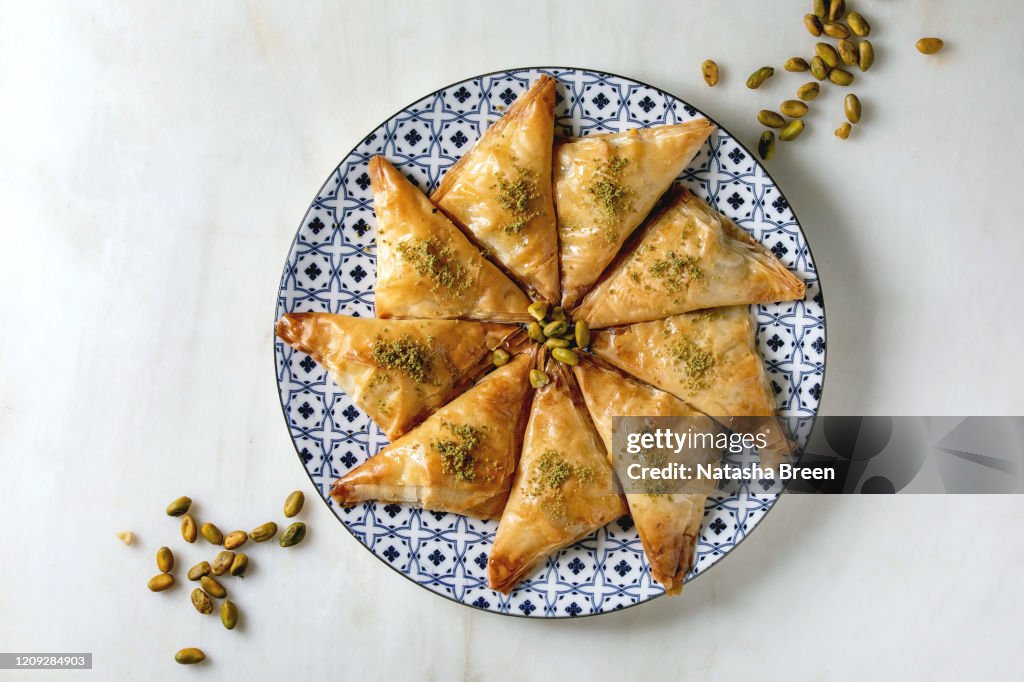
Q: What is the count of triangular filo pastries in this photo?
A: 9